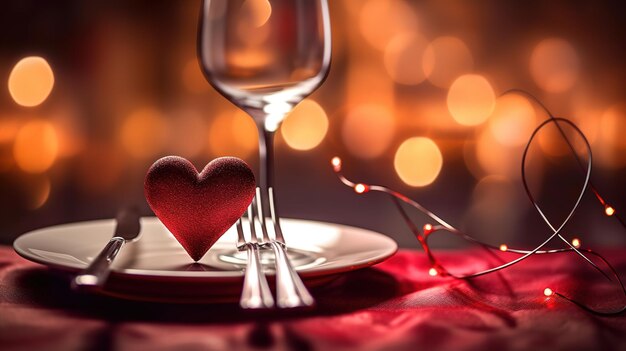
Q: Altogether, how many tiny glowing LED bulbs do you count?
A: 8